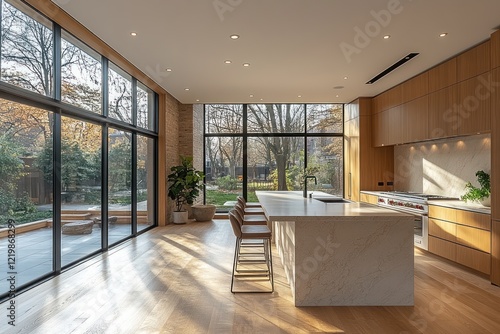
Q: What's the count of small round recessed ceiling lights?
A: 14